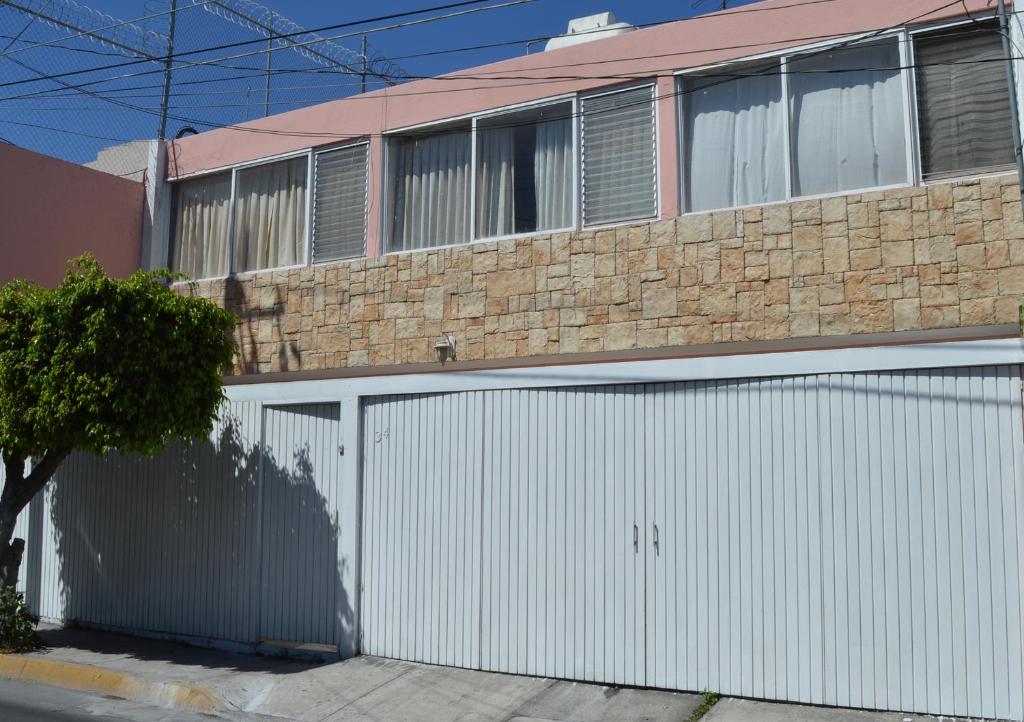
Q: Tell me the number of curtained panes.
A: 6